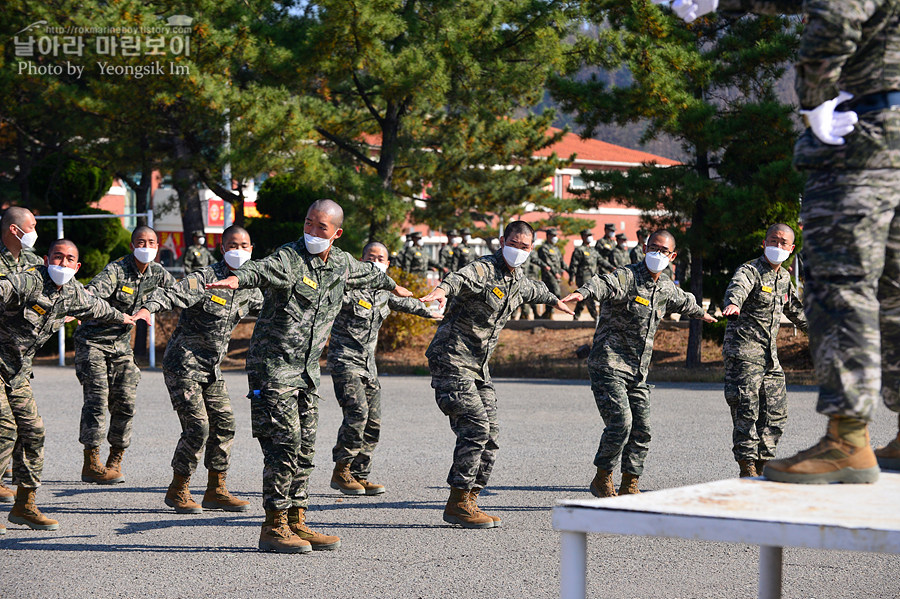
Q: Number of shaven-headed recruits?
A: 9